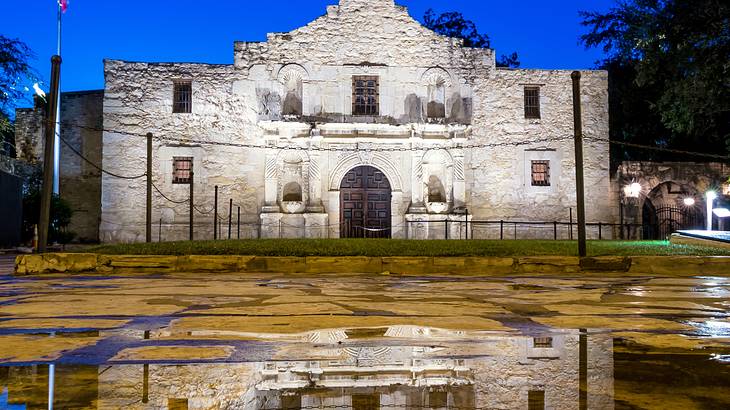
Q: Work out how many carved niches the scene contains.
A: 4